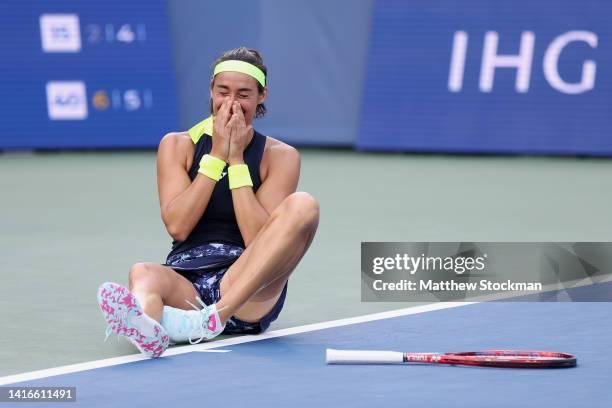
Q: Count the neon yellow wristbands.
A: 2